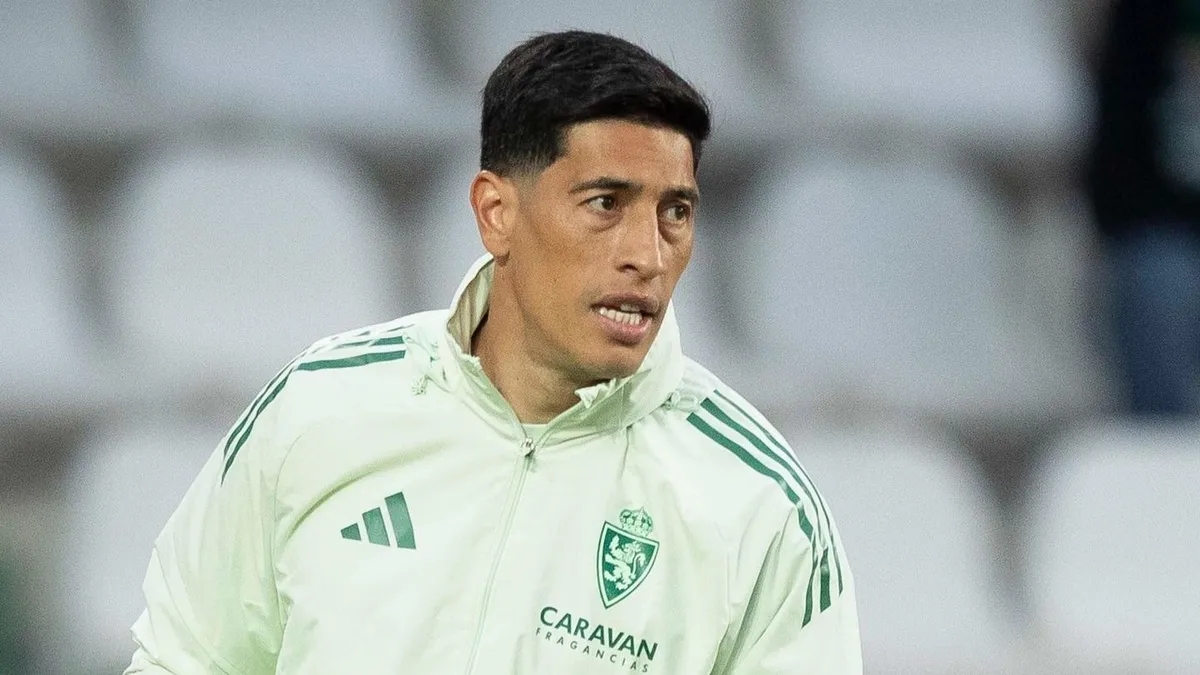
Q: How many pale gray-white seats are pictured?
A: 11